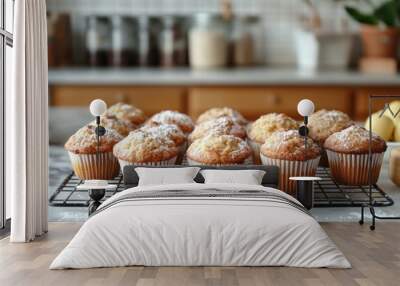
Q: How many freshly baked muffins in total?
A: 13